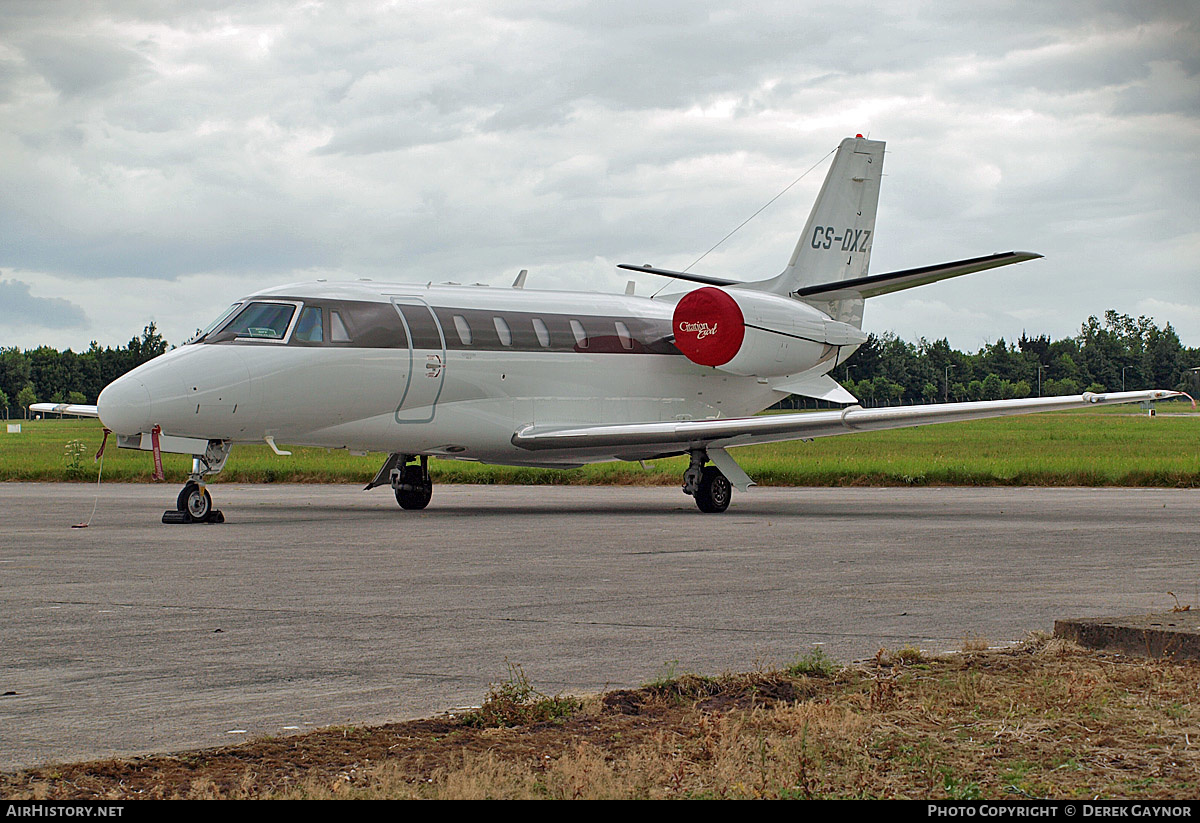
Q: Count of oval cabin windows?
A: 5